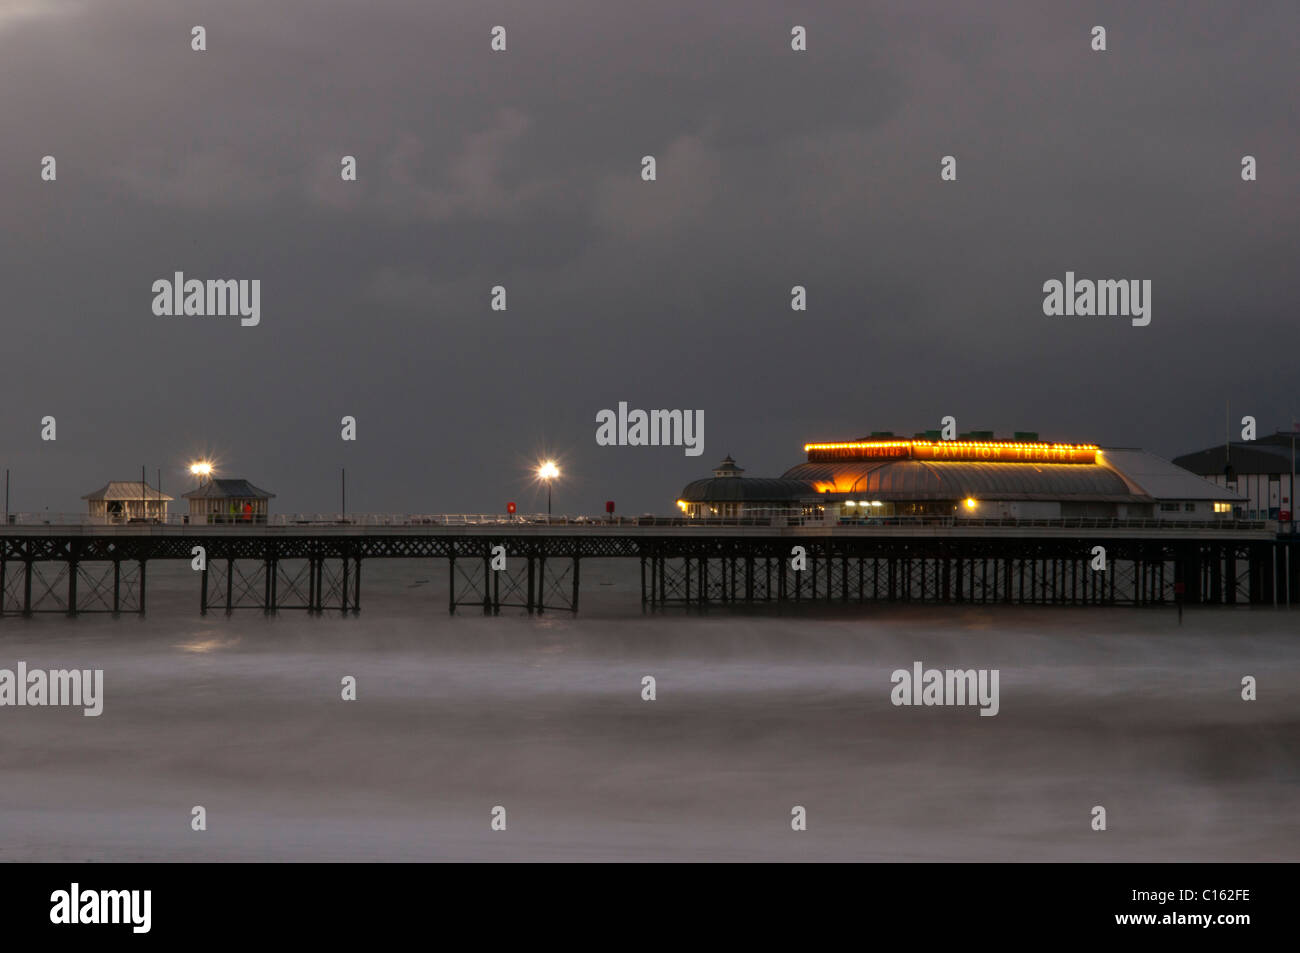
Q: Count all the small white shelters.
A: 2